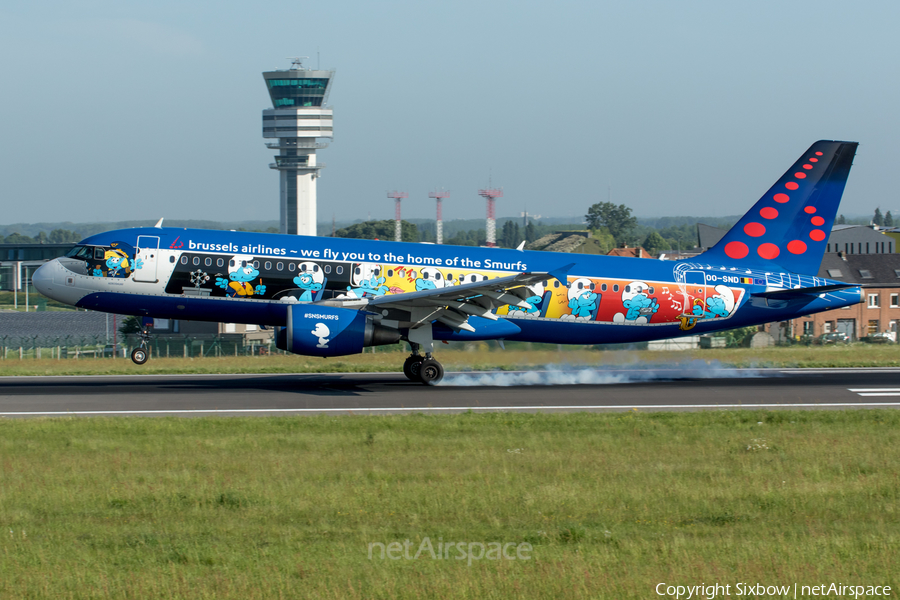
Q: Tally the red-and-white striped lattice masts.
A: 3